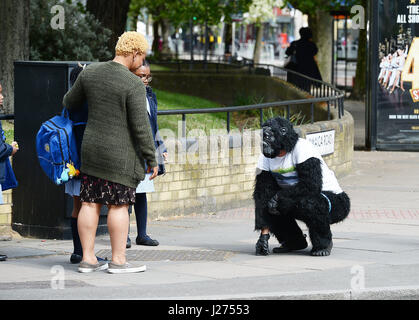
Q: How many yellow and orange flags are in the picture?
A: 0